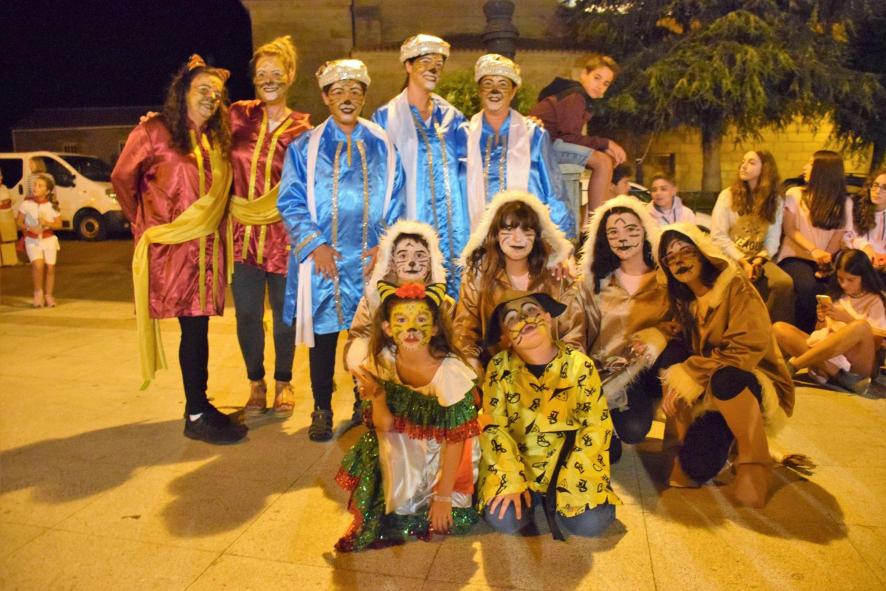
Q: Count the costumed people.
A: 11